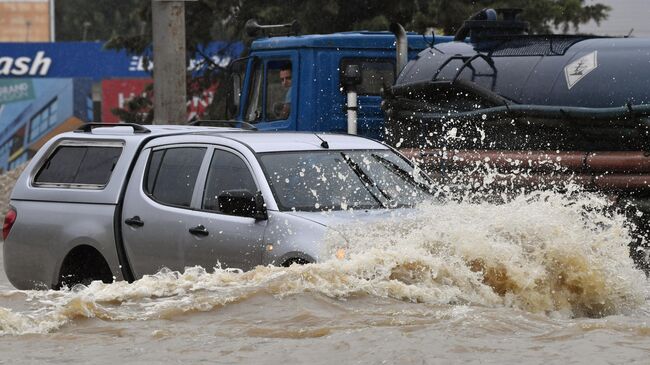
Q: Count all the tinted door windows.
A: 2